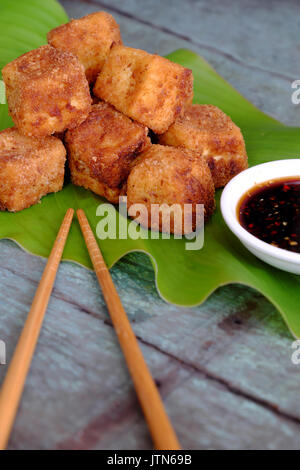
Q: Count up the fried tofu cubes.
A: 7